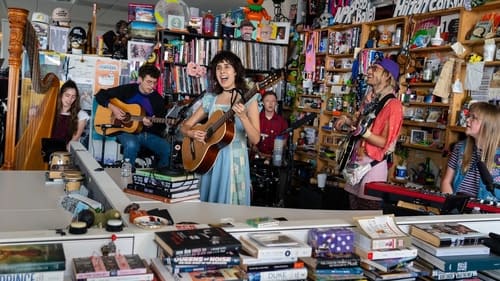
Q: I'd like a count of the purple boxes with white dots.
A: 1